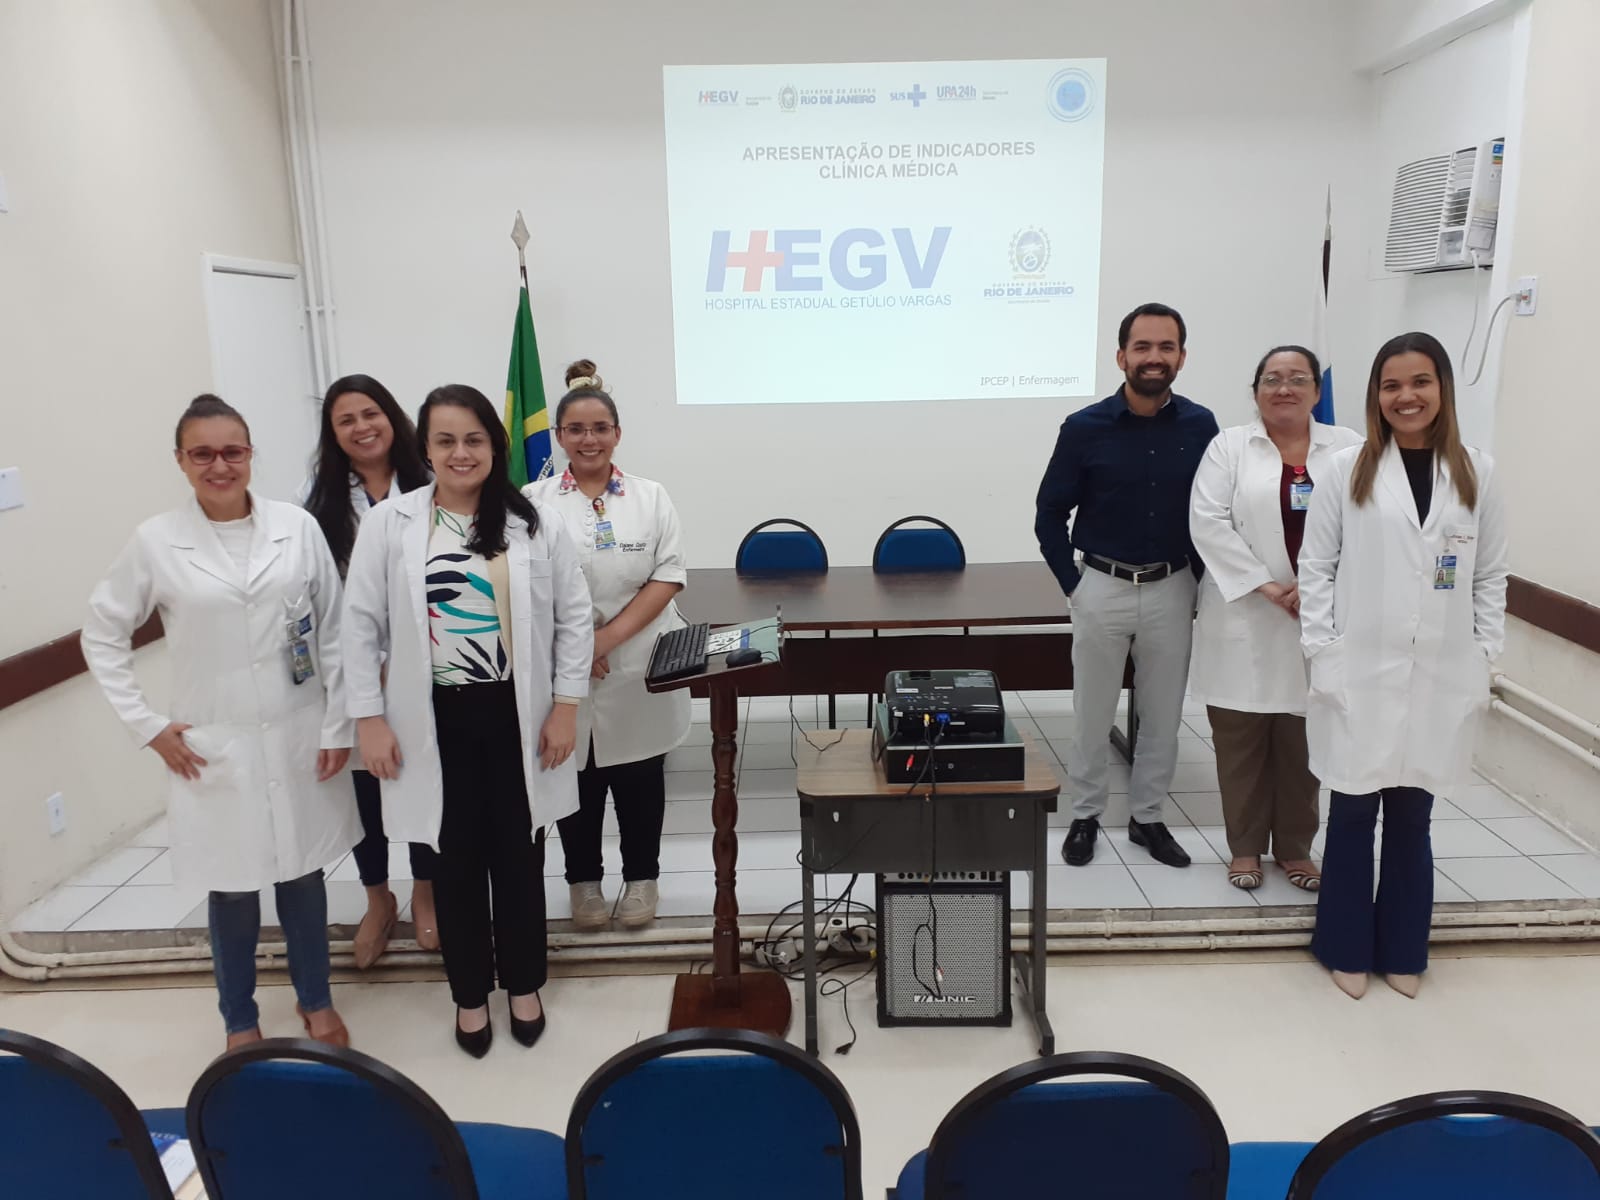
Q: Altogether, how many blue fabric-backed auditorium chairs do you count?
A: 7